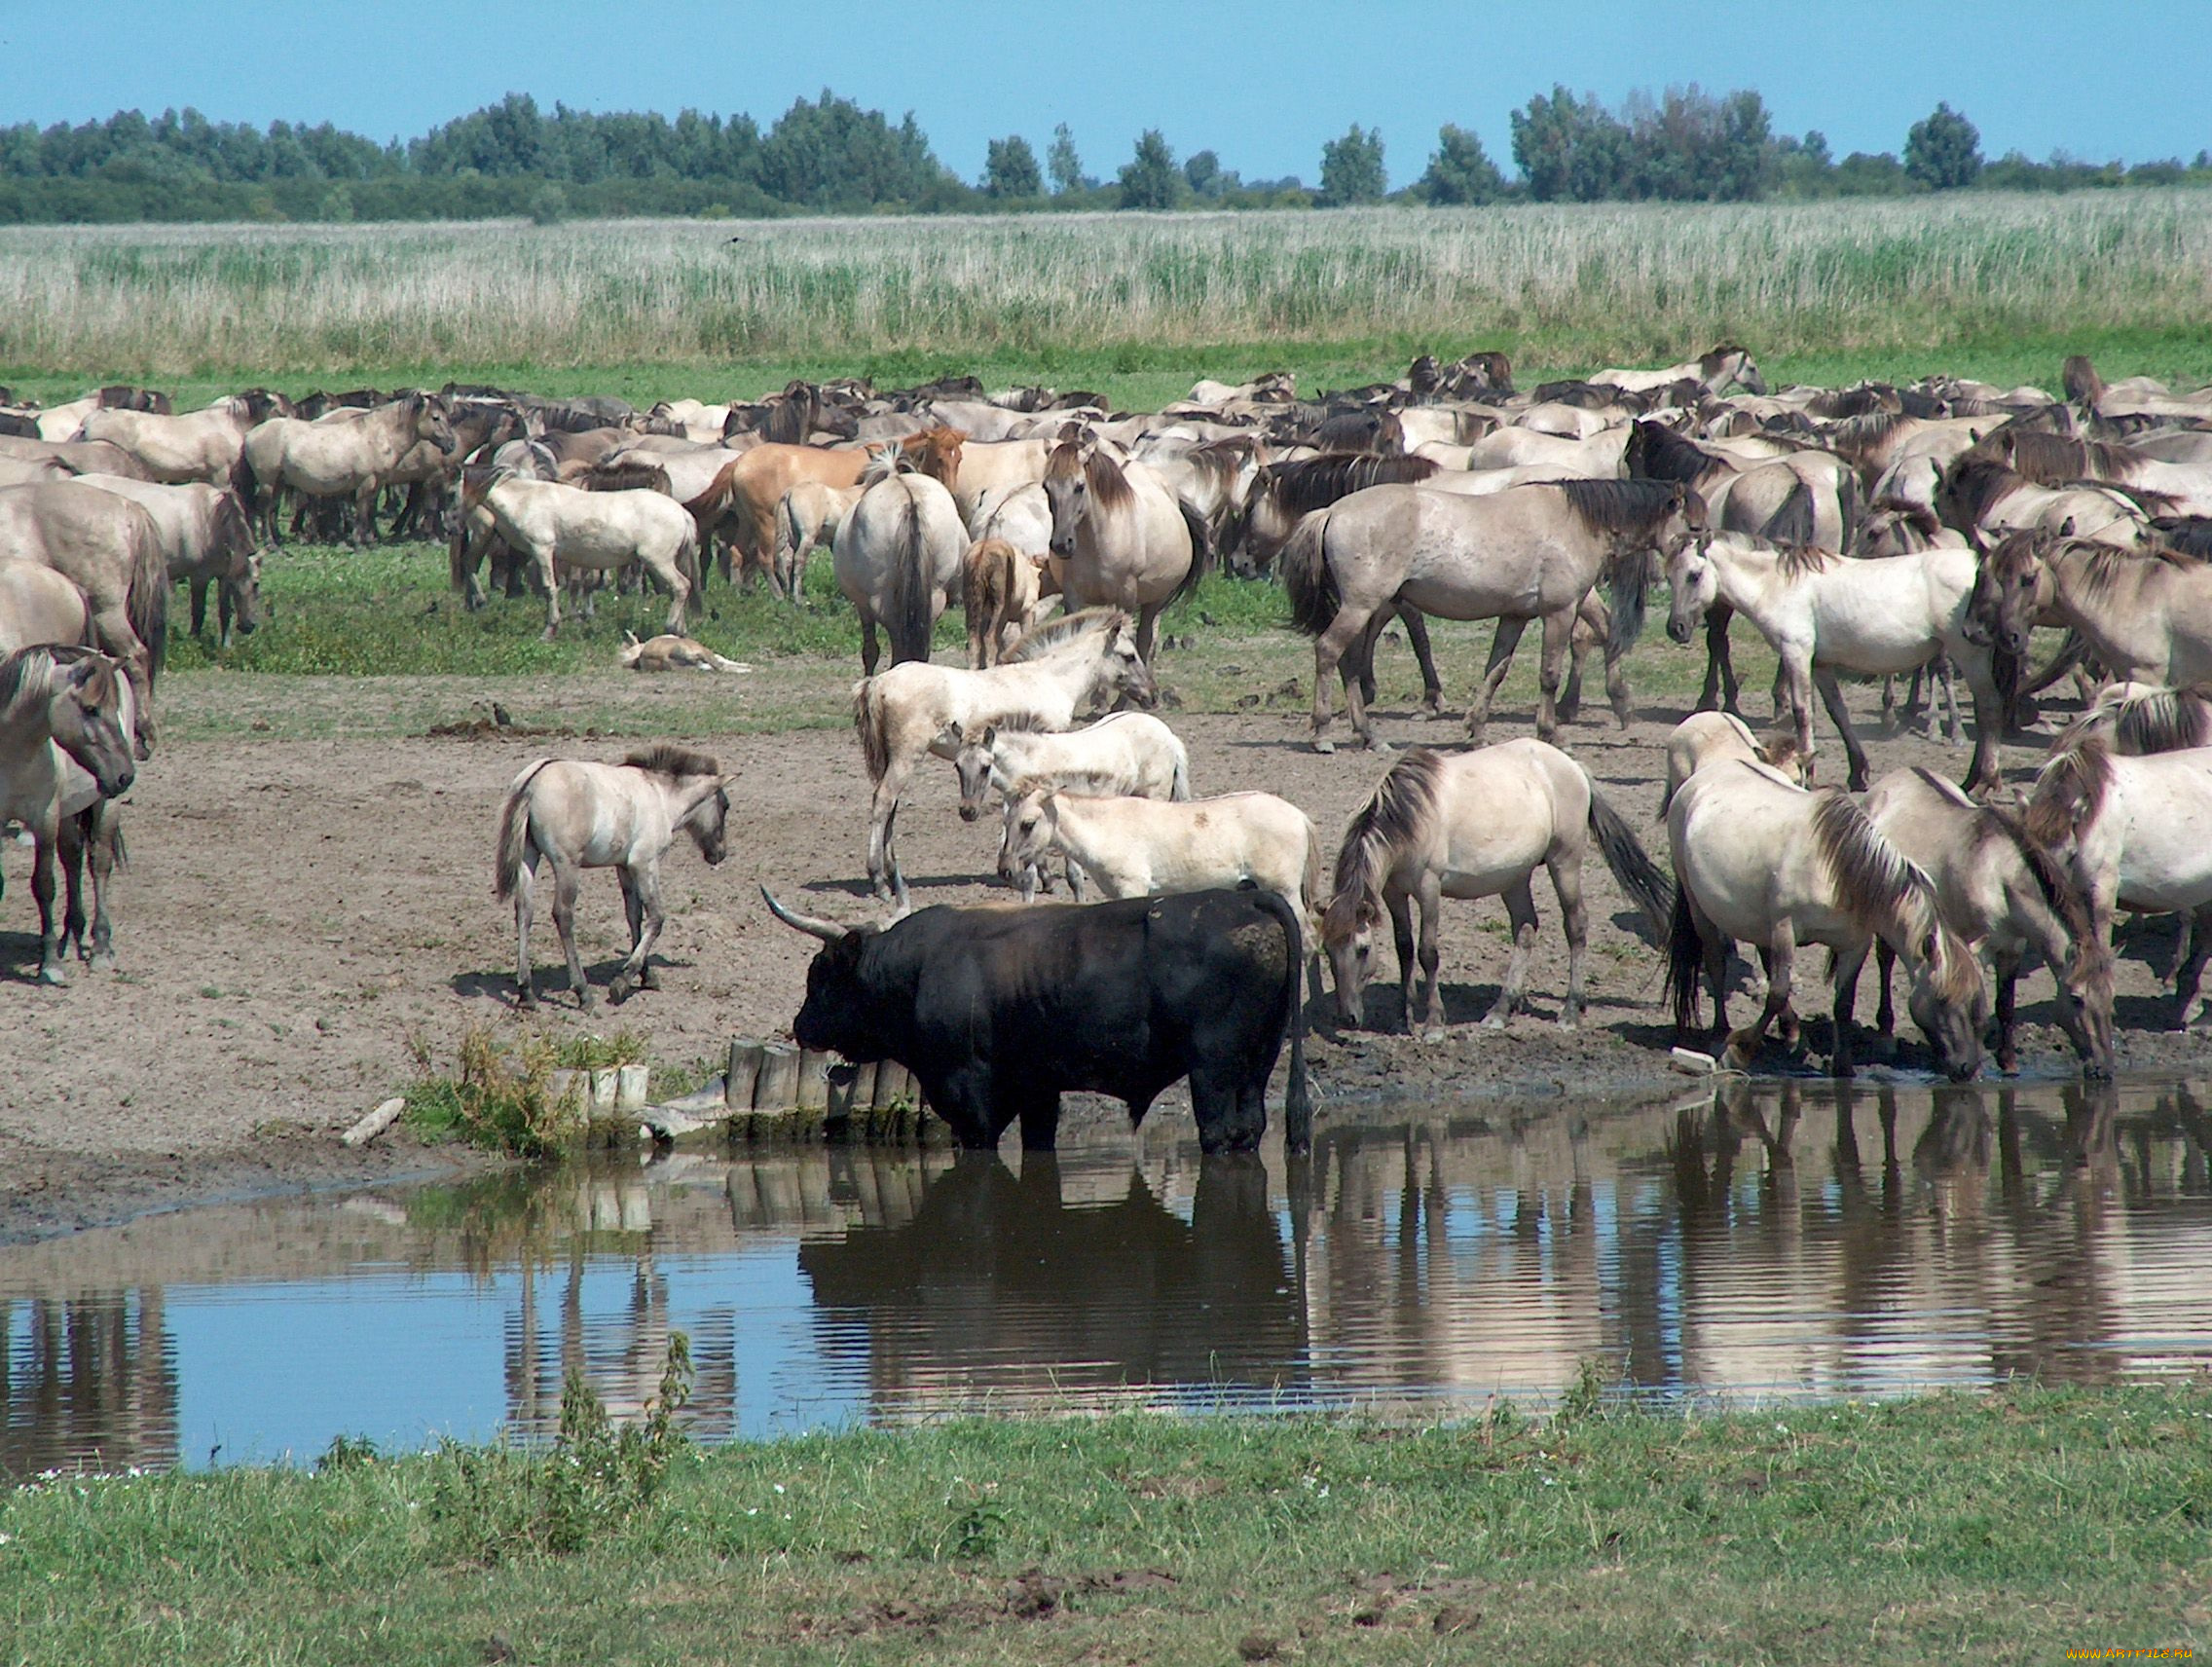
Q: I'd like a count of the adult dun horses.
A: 1